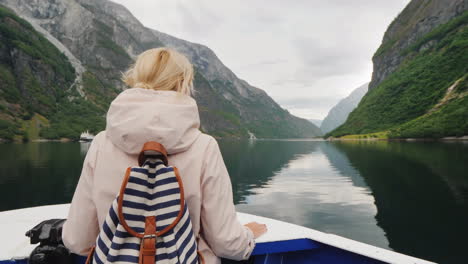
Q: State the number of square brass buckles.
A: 1